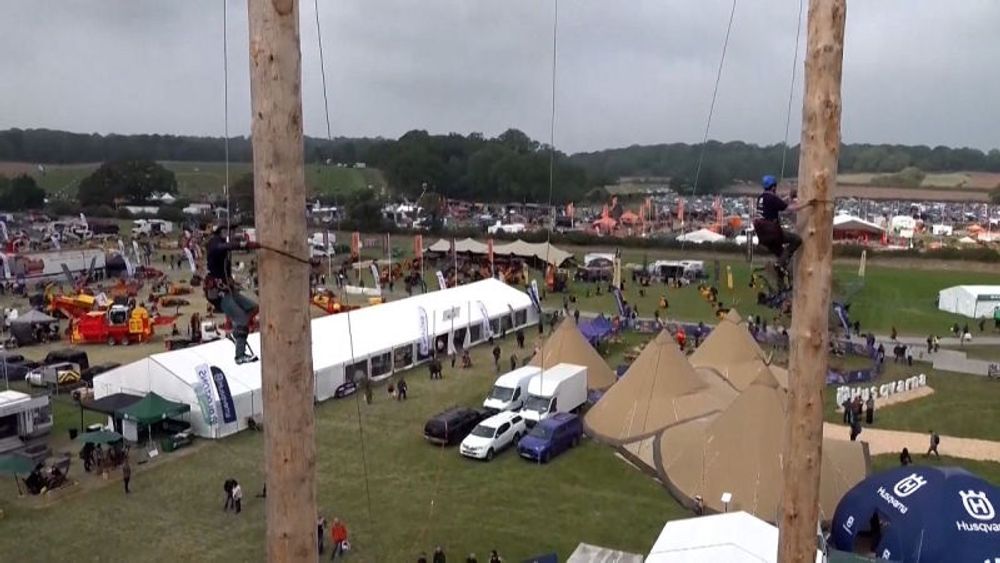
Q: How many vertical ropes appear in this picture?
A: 5